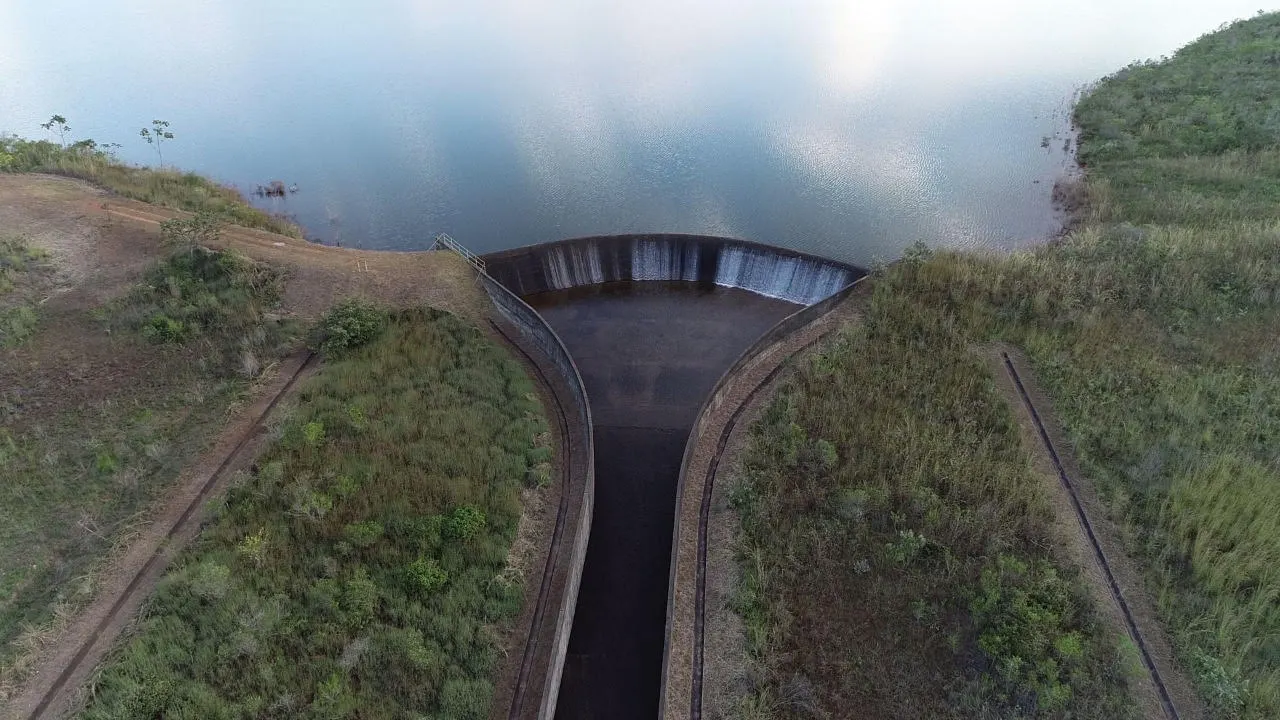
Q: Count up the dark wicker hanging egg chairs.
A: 0